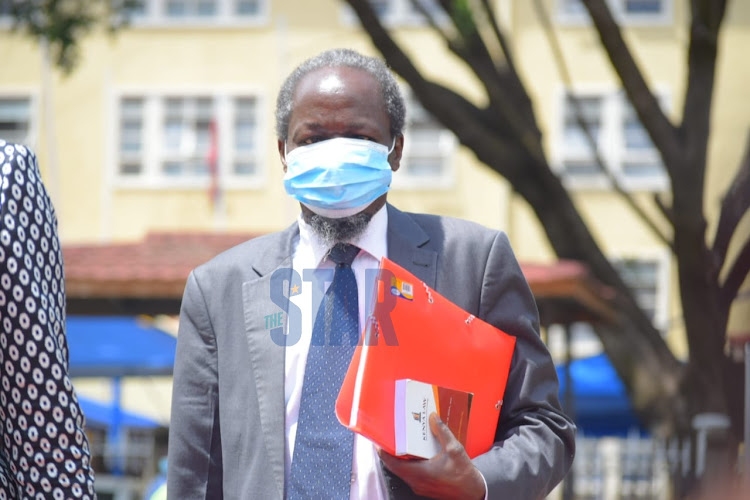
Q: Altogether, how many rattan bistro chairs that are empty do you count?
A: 0